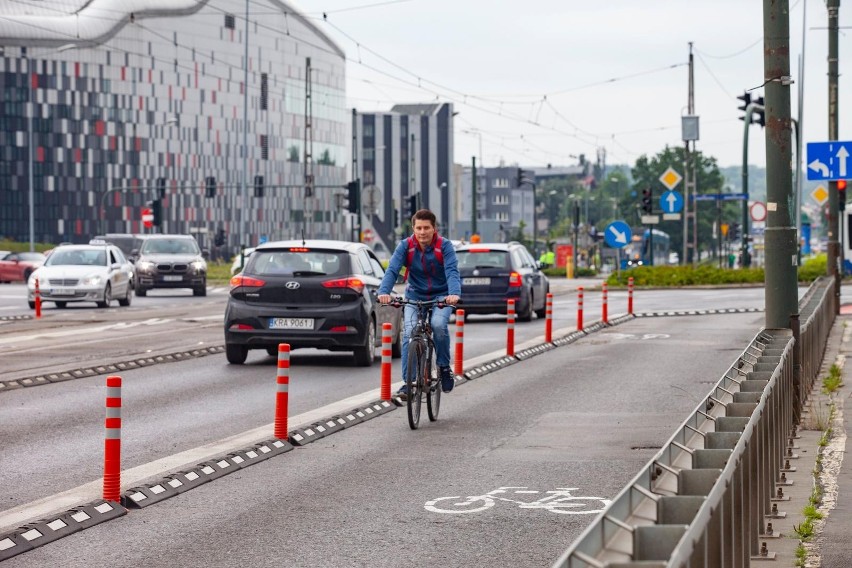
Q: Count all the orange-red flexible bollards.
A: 10